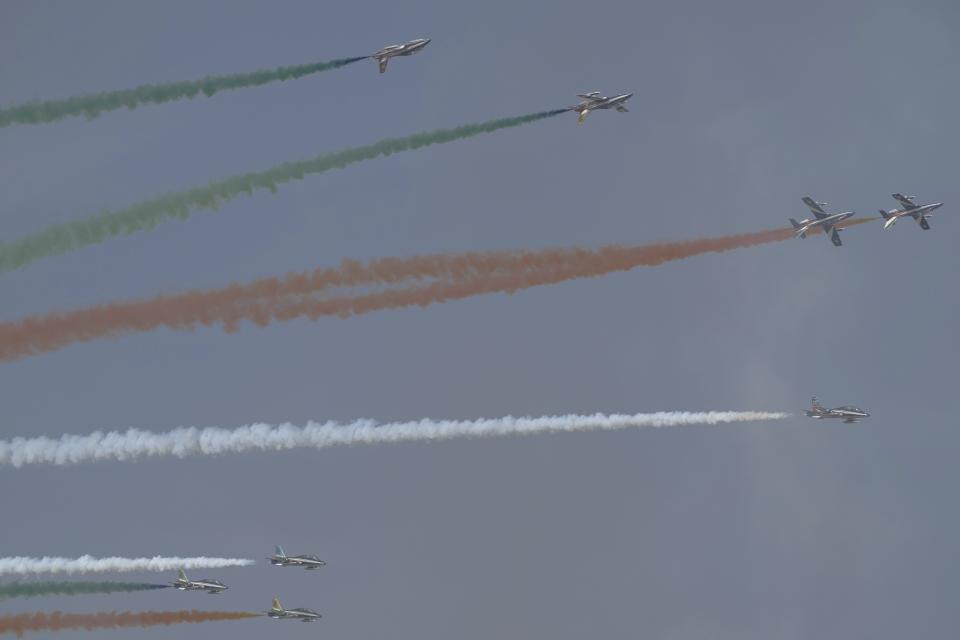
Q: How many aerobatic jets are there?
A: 8